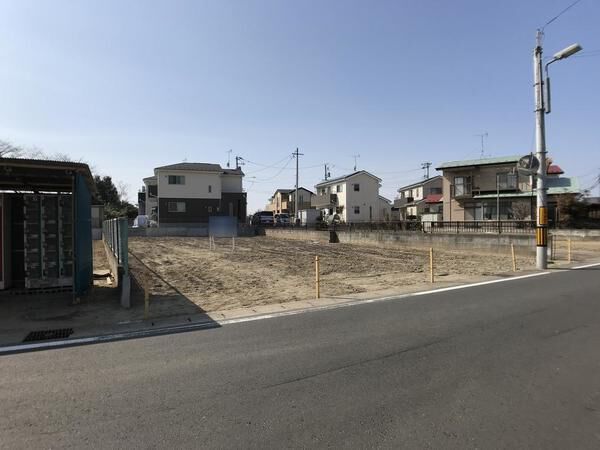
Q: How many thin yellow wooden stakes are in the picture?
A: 5